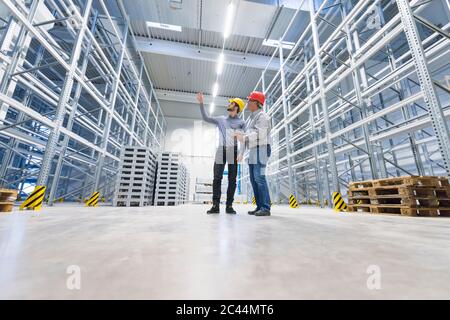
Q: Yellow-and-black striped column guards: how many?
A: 5